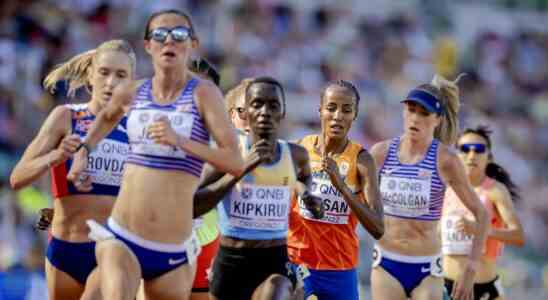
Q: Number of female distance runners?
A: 8